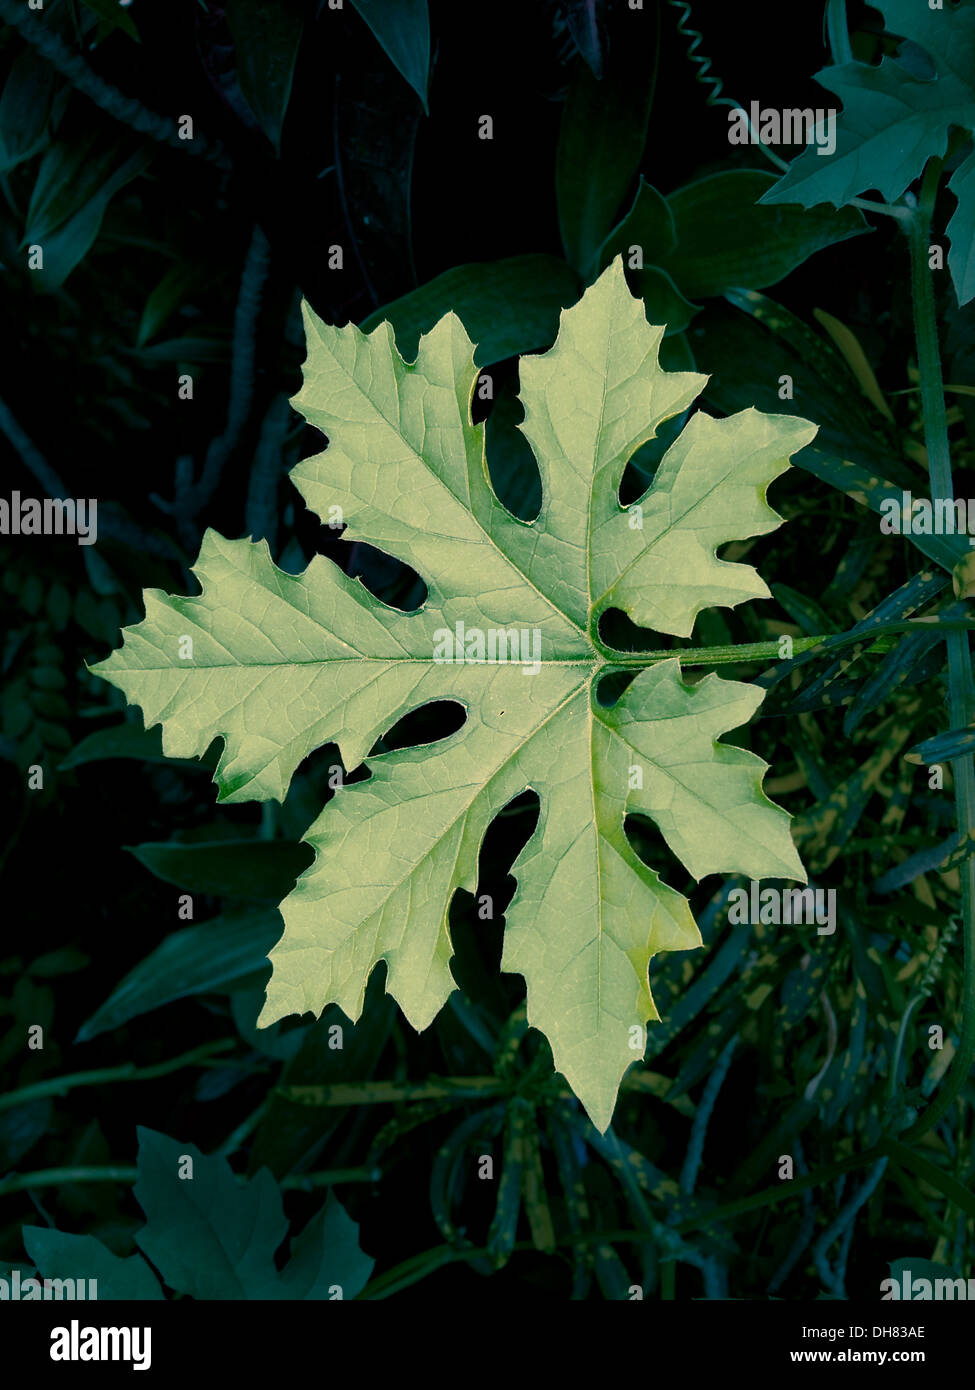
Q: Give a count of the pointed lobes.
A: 7